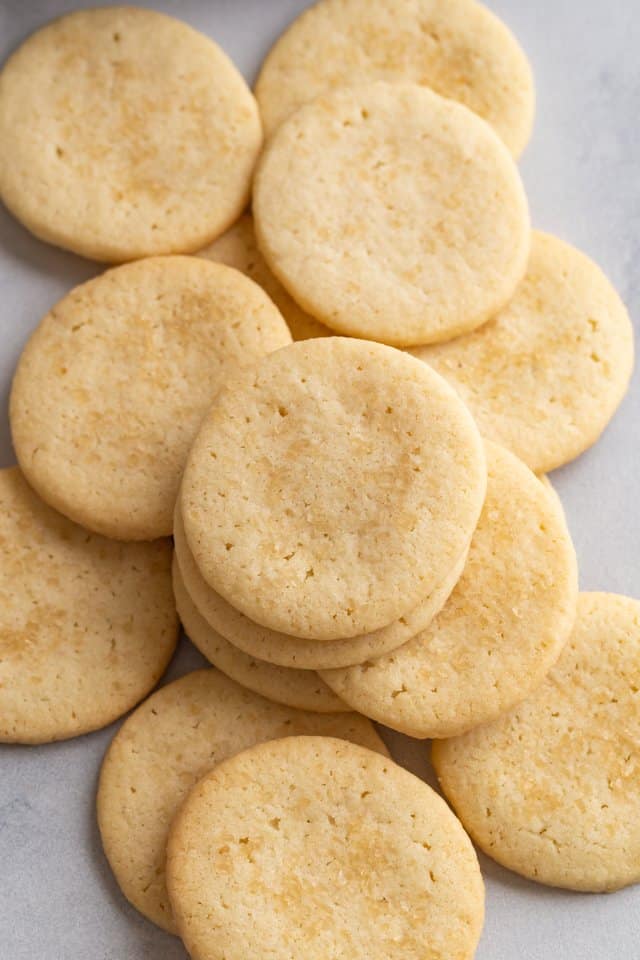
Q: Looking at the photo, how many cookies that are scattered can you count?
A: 14